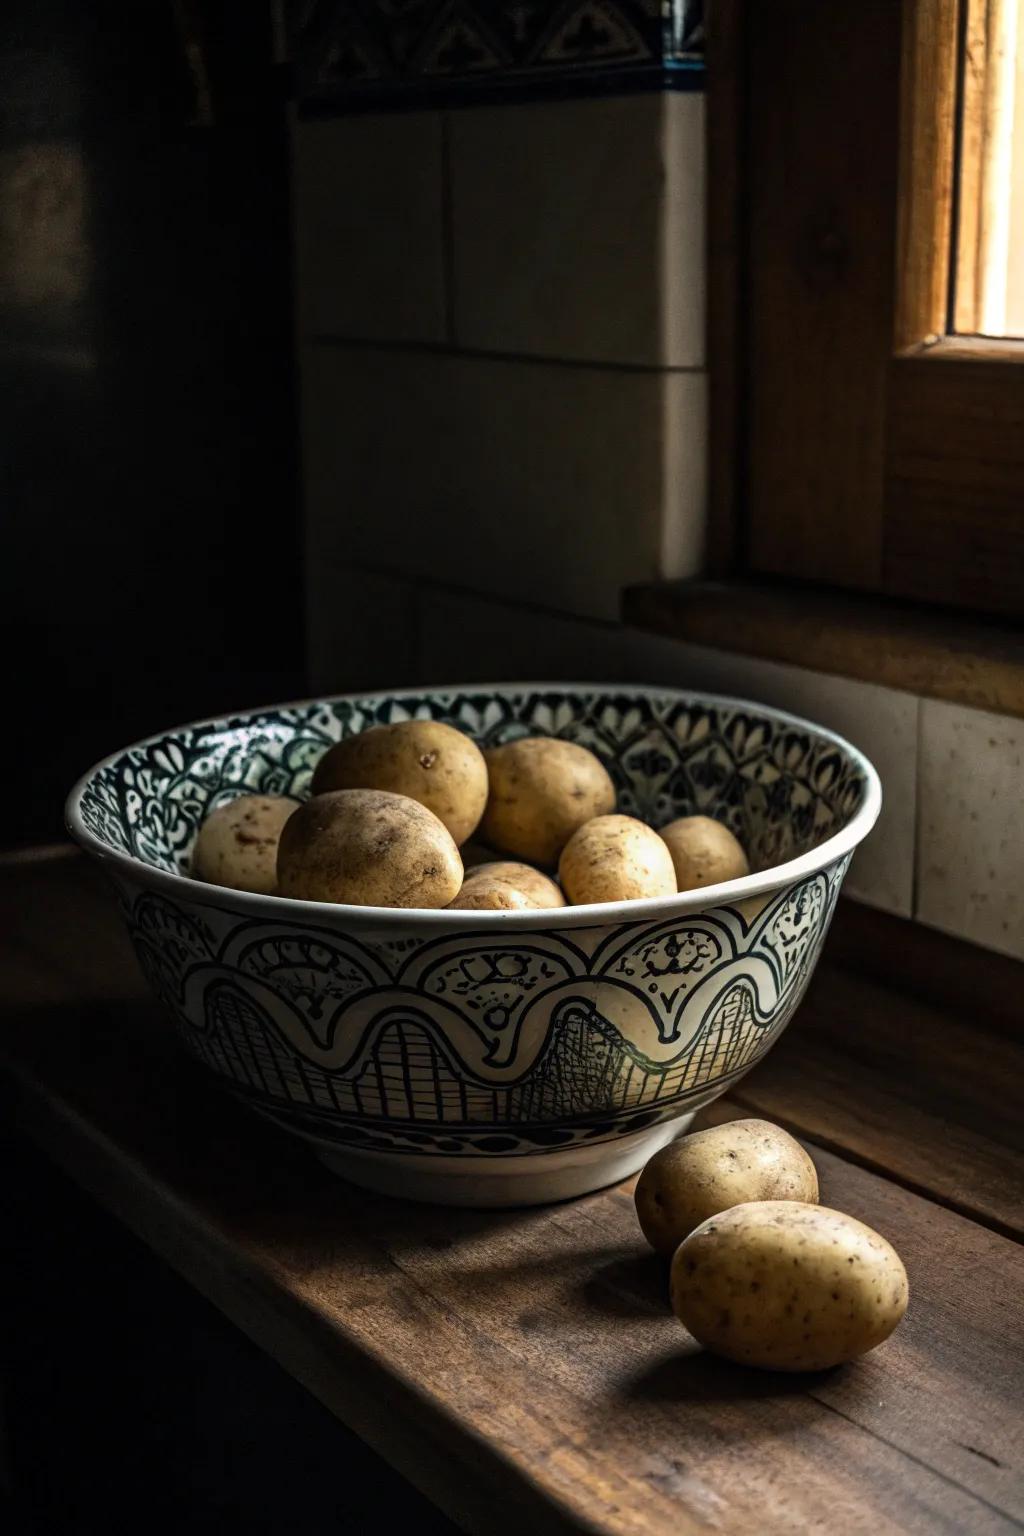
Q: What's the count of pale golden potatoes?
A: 9